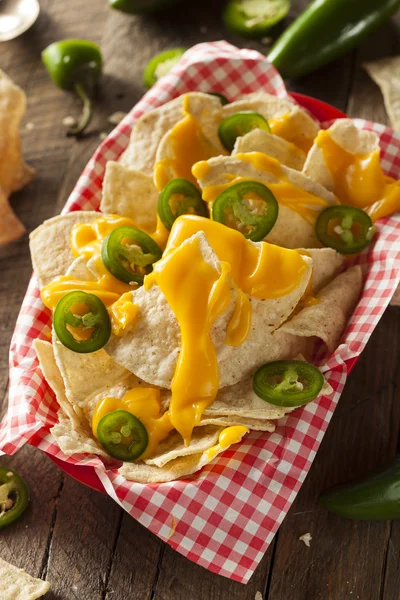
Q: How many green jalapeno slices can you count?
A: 11